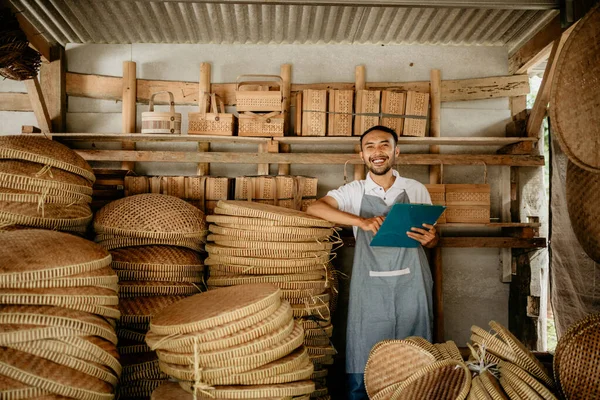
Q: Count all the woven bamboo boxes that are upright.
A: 5